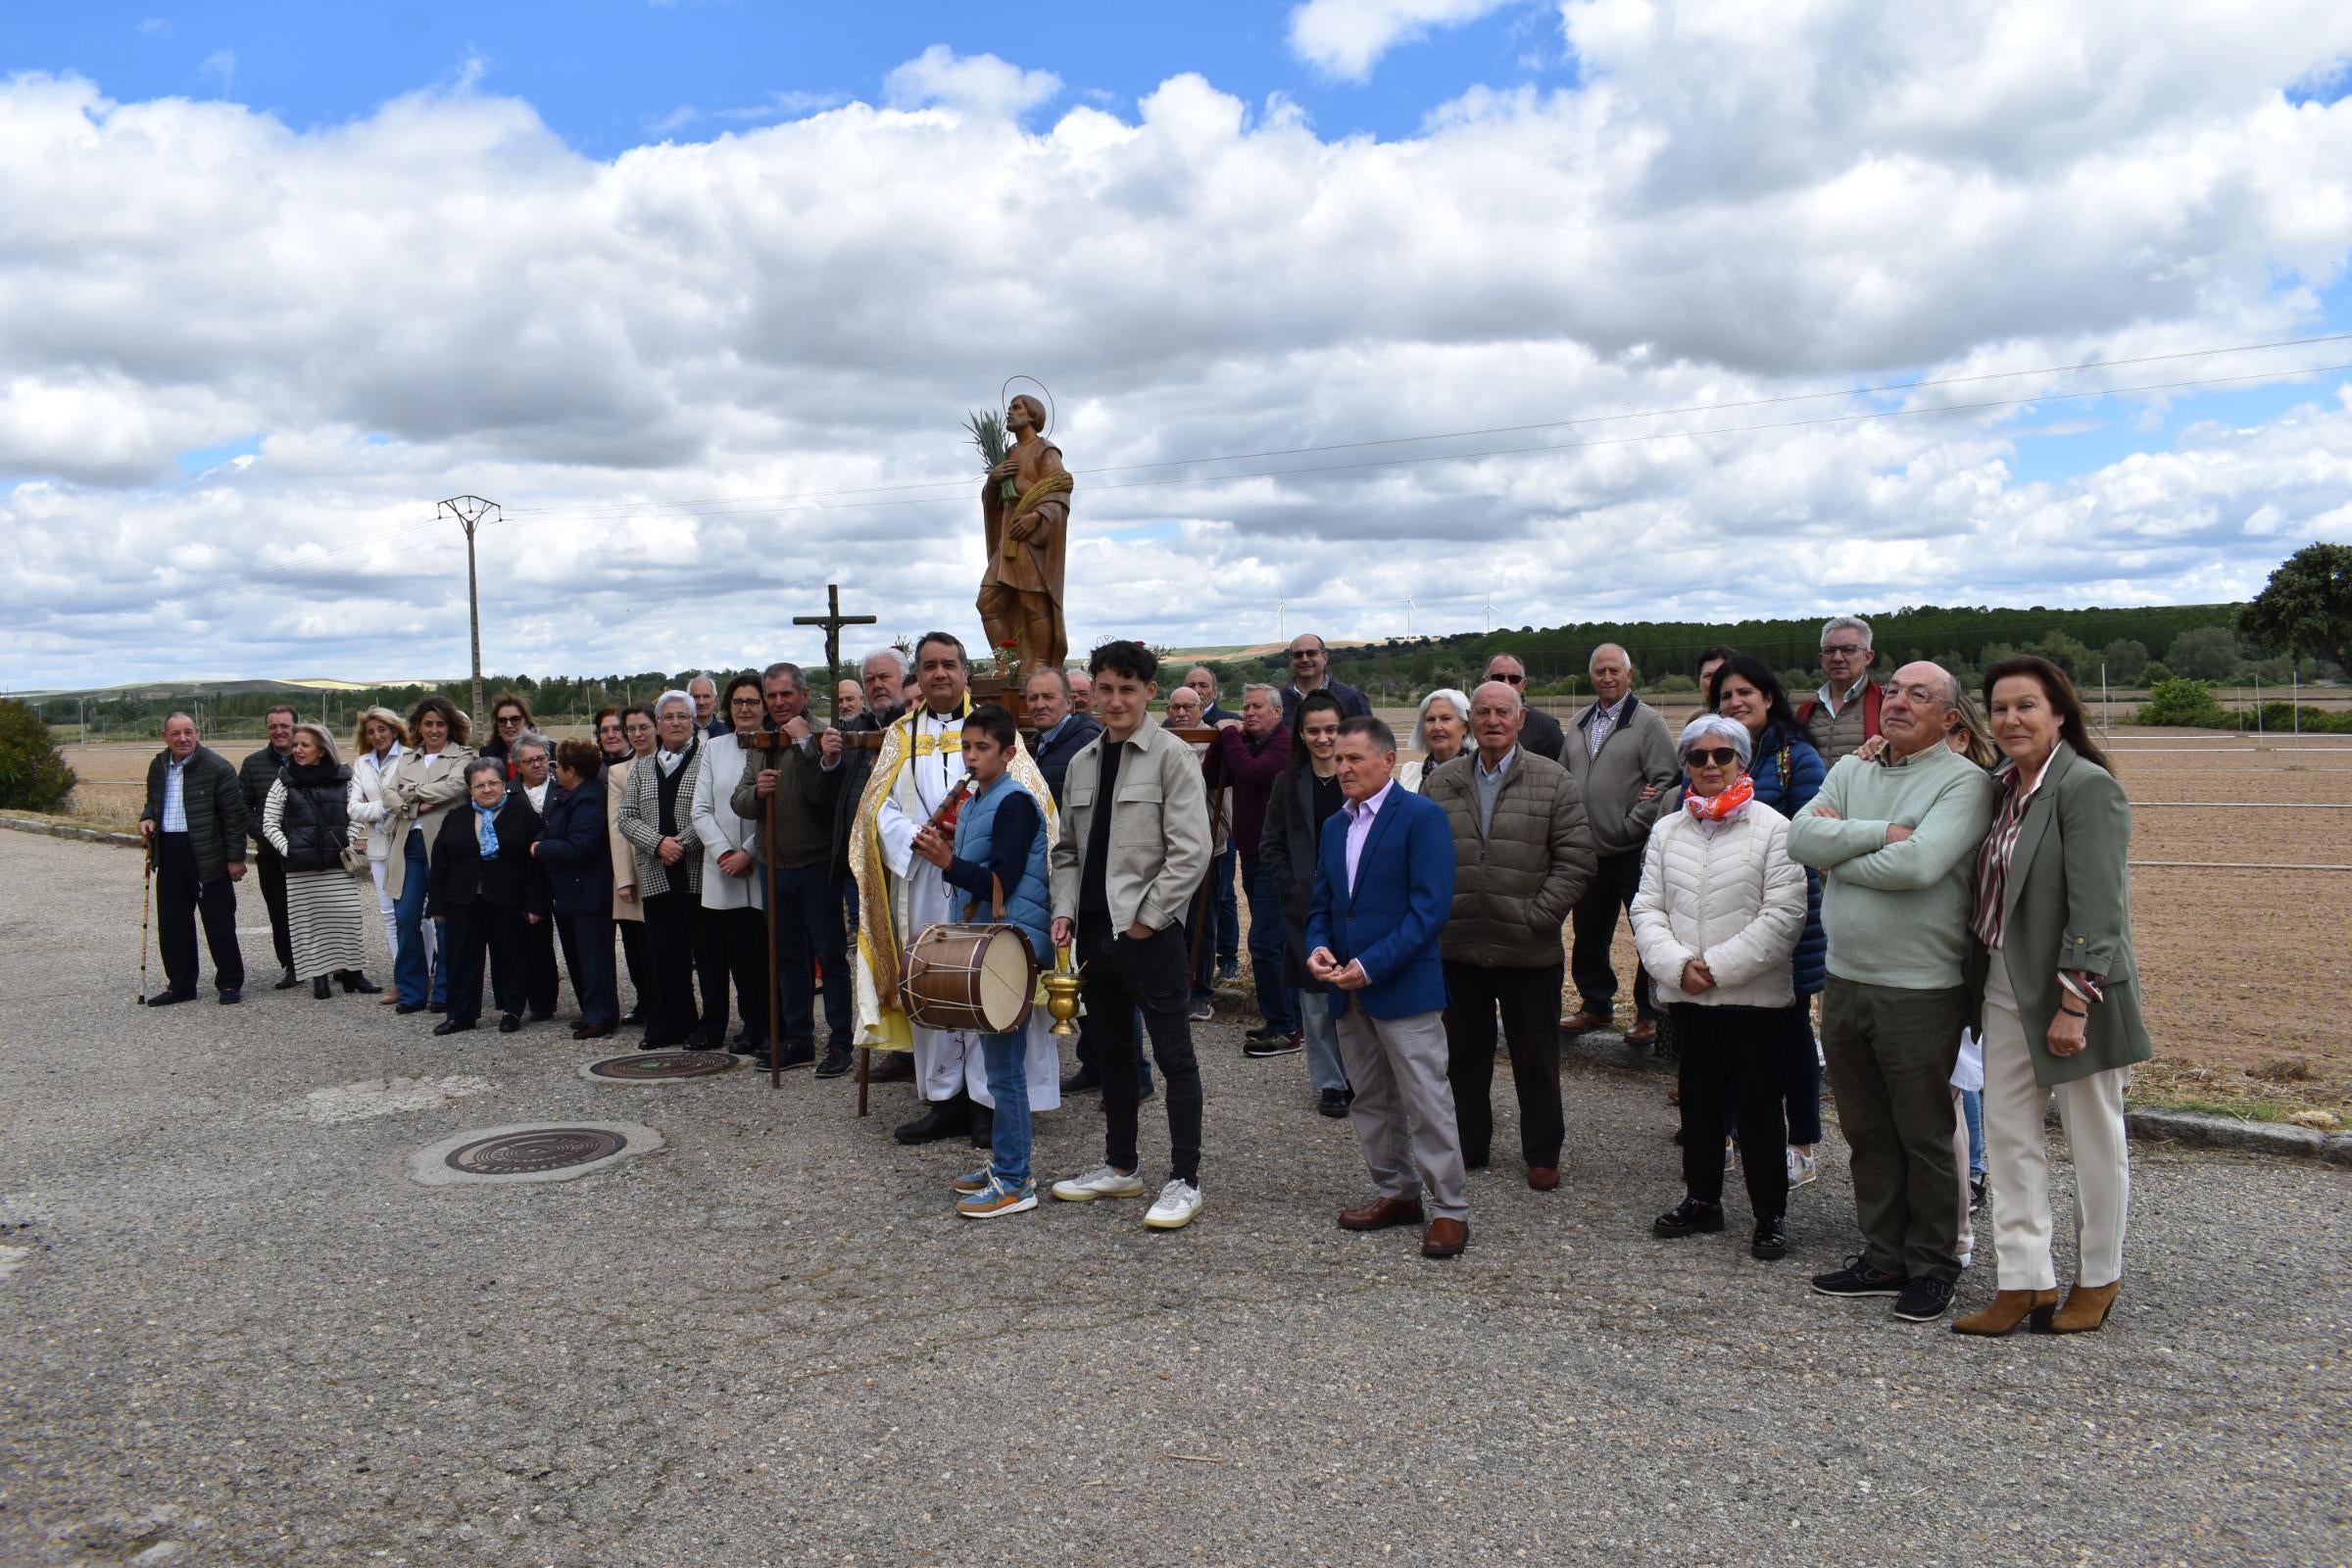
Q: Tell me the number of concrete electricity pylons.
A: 1